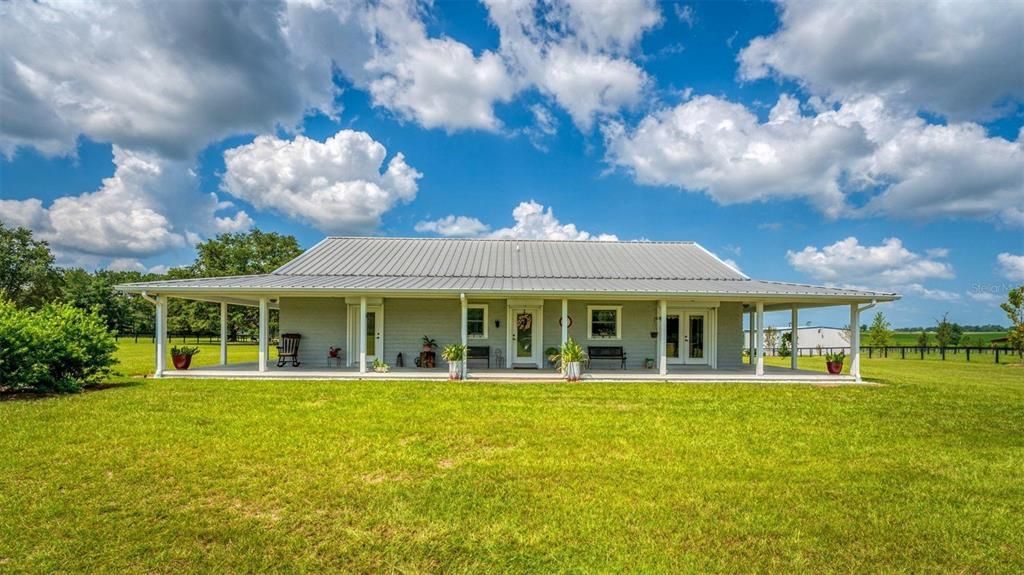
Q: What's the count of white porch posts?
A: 11